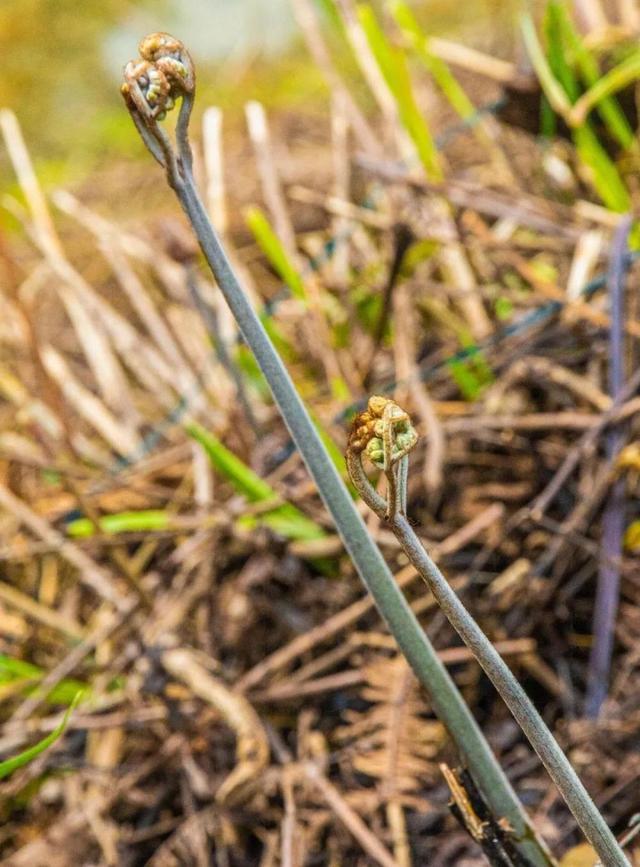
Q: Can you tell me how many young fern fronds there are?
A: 2